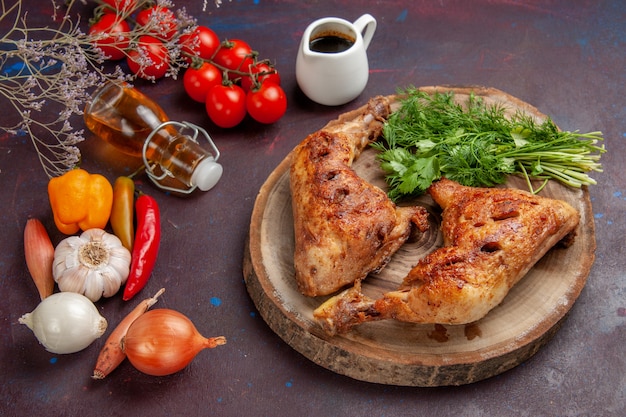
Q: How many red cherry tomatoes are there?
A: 10